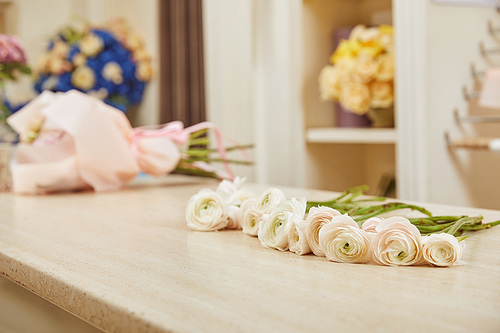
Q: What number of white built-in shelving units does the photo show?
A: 1